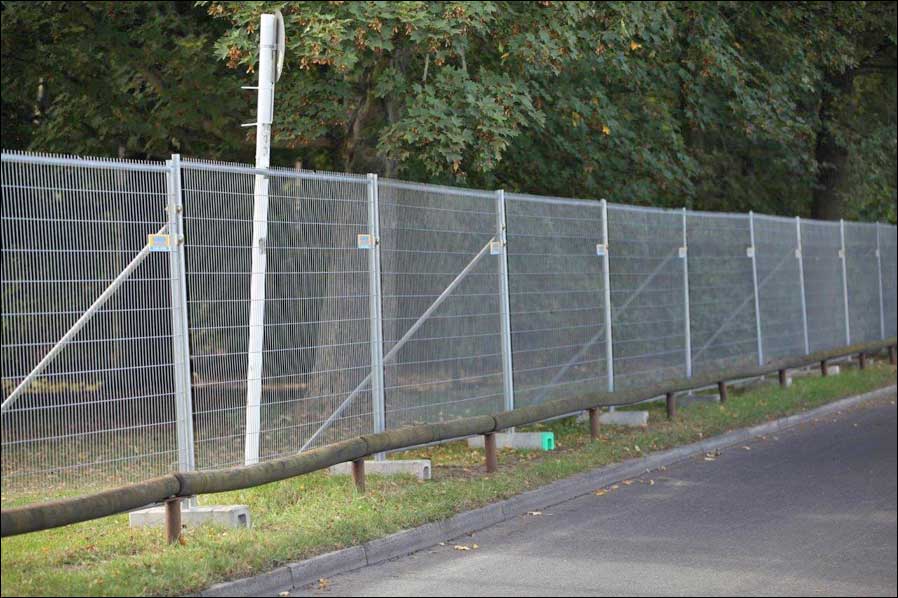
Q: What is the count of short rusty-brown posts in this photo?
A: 10